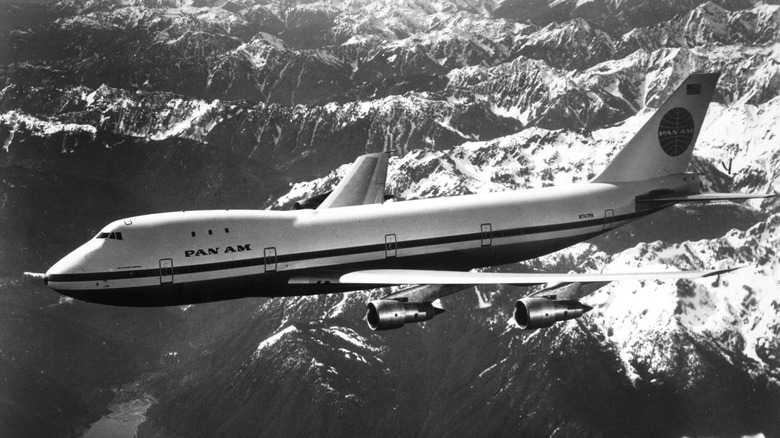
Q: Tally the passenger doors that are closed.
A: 5